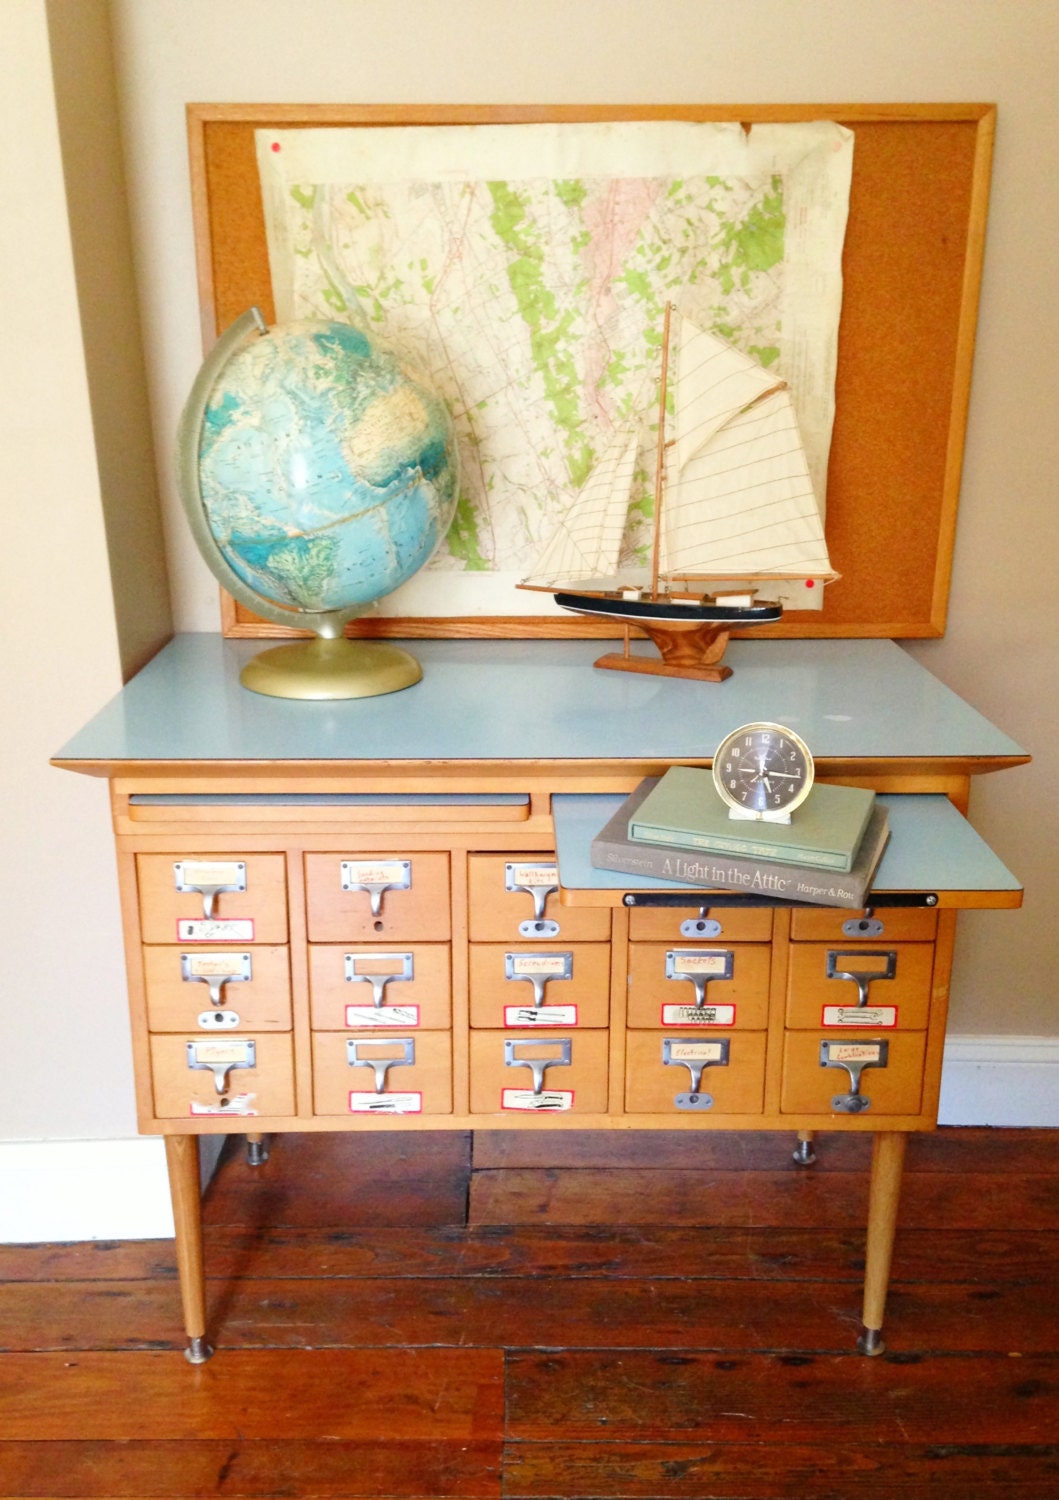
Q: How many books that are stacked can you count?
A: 2